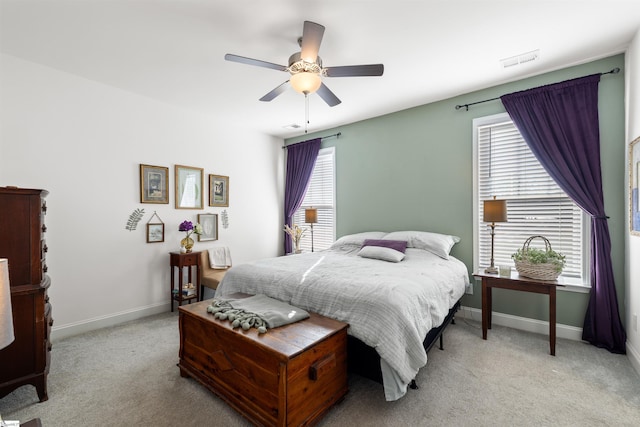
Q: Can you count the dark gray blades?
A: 5